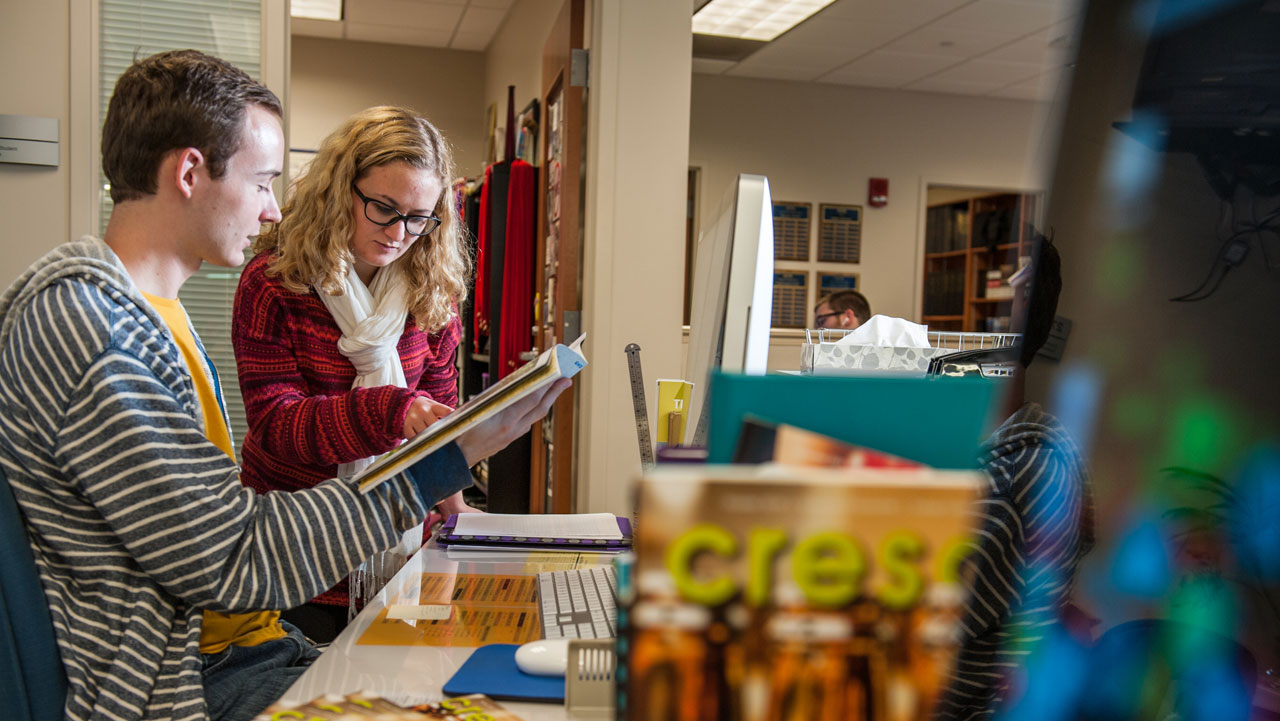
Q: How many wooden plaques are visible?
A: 4